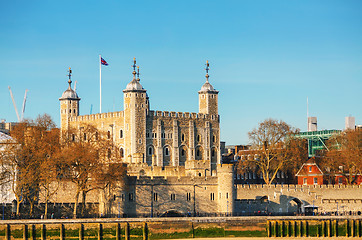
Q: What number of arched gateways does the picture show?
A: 2